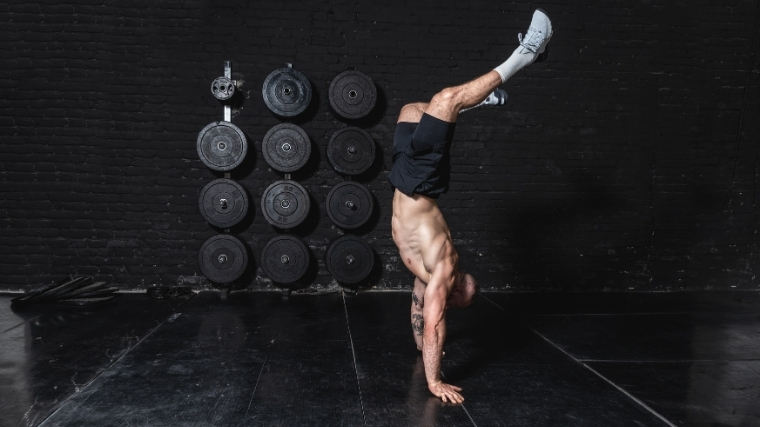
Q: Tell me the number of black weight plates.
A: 12